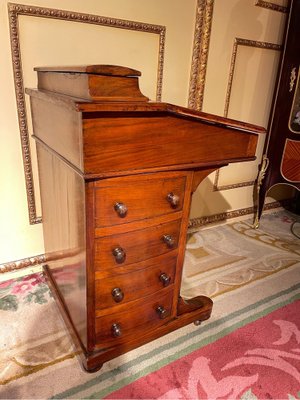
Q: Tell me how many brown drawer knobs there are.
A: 8